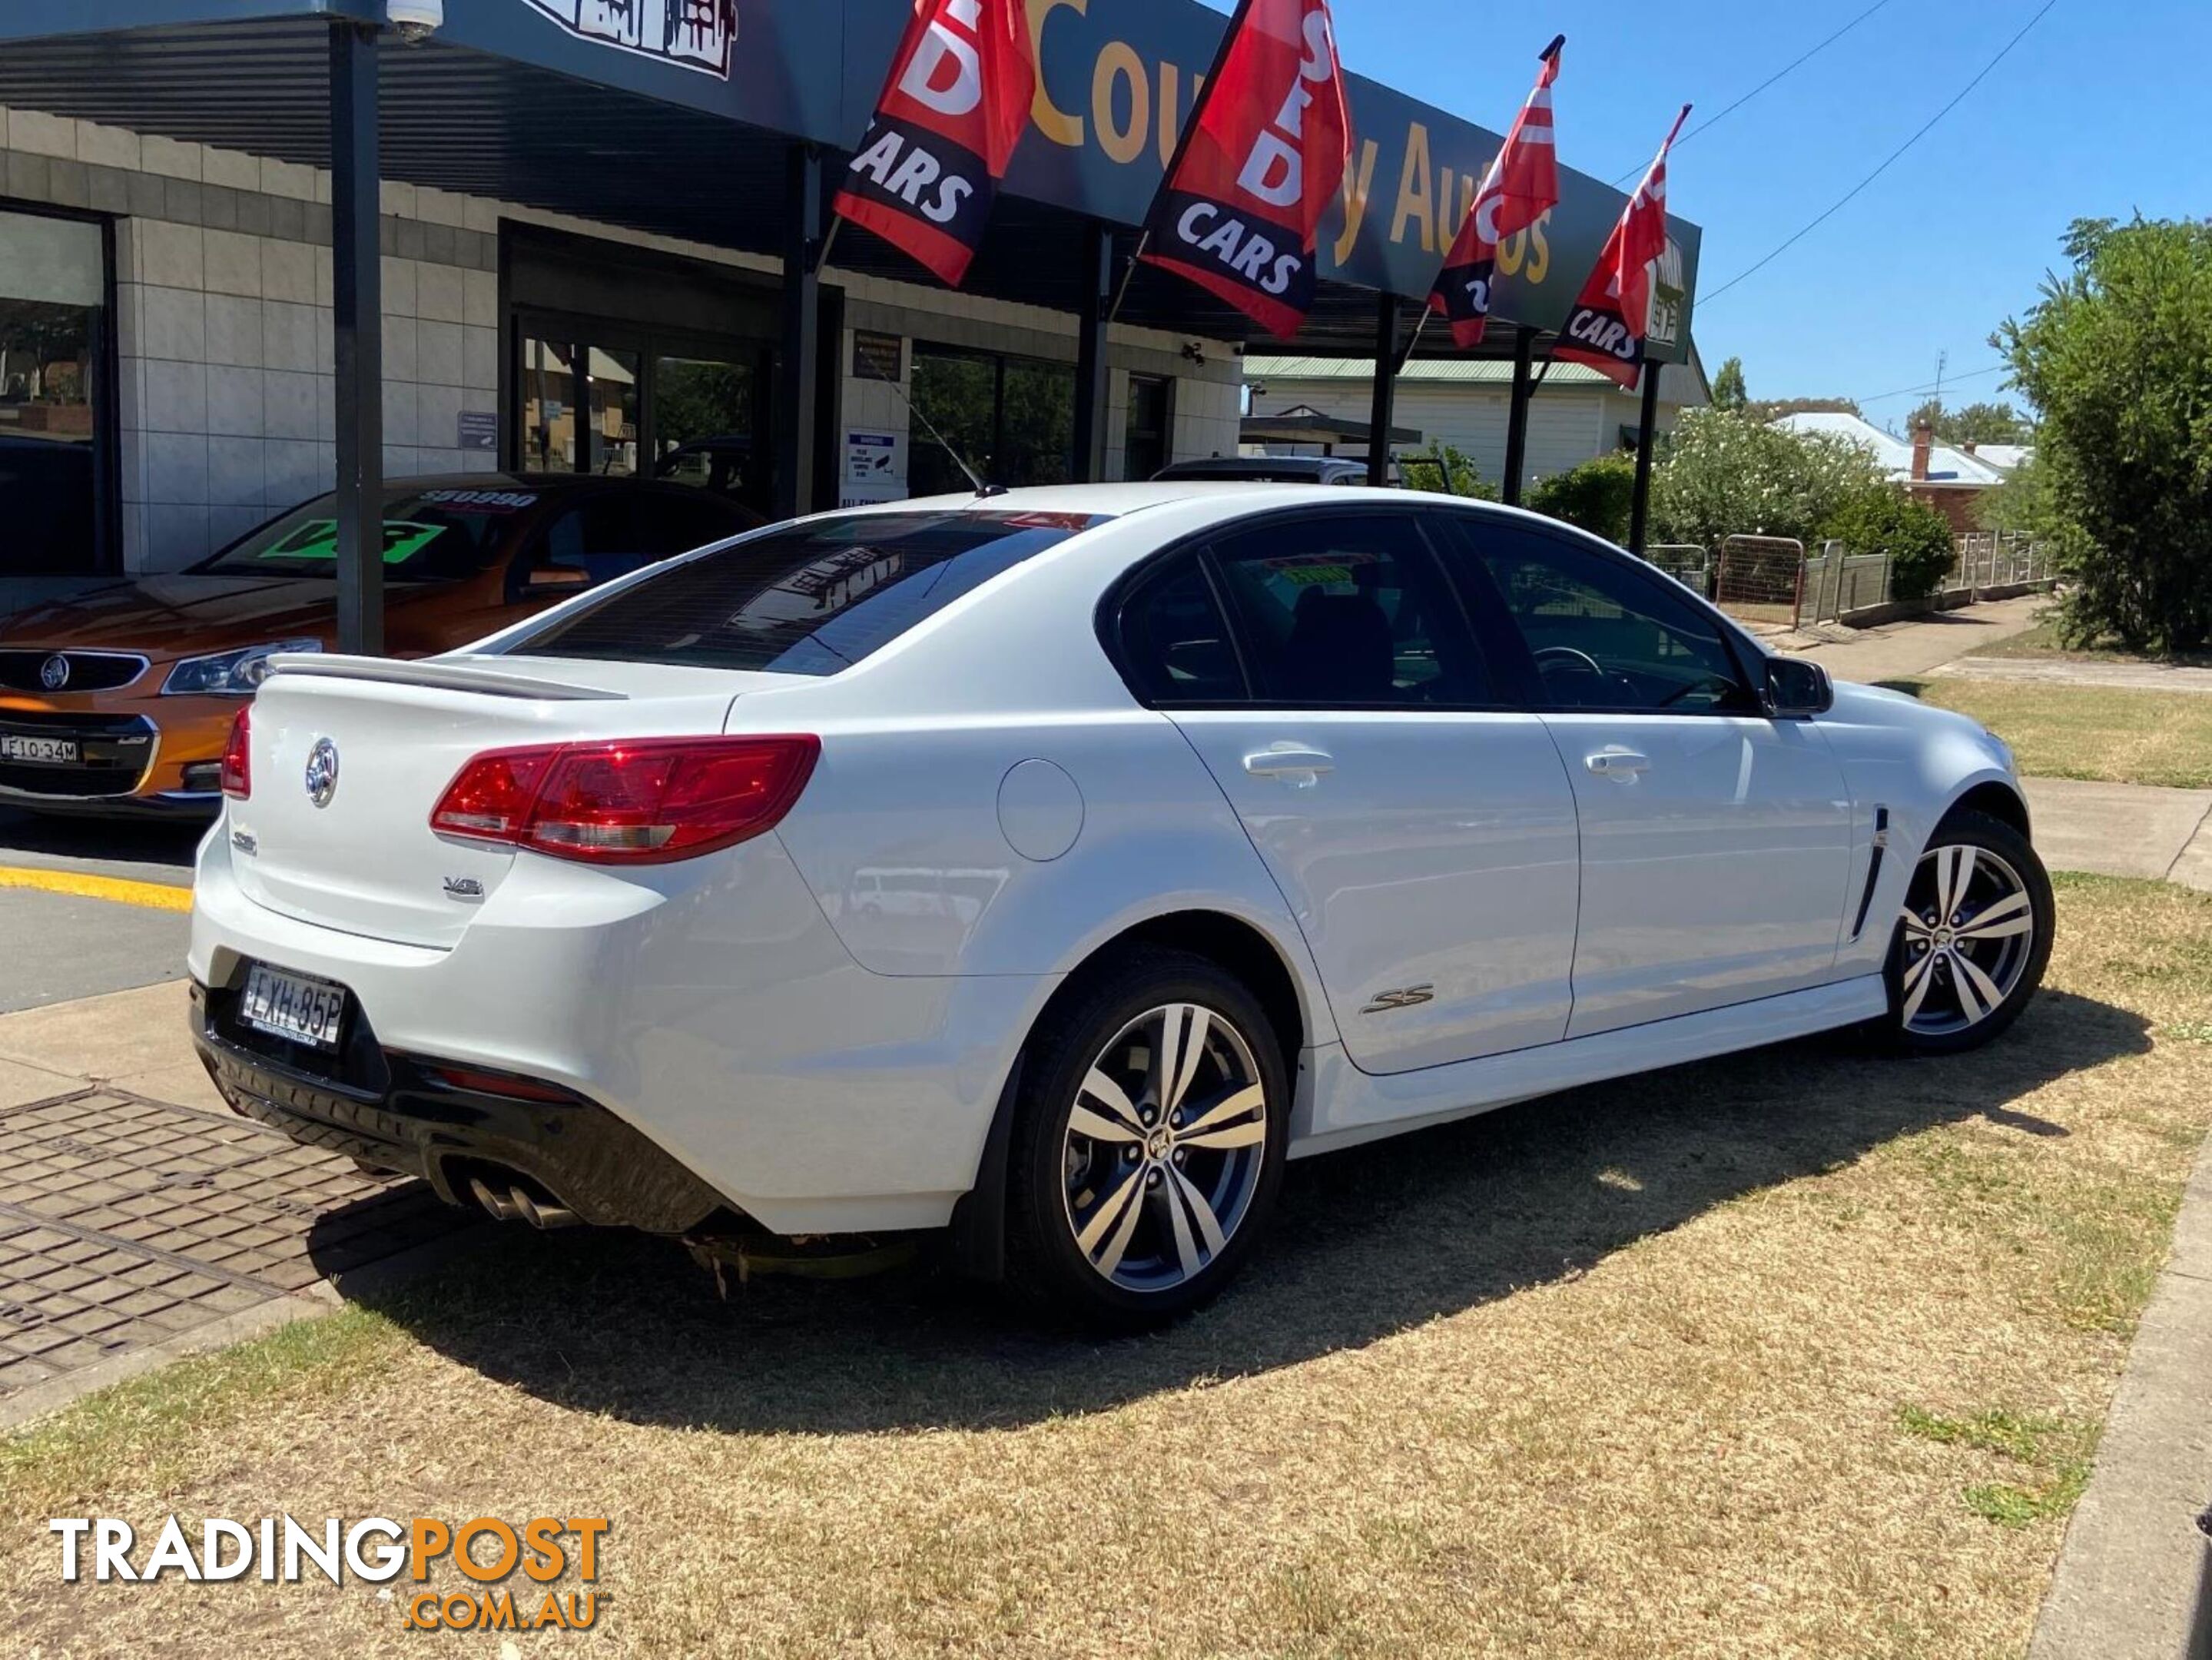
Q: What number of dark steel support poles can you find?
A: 6